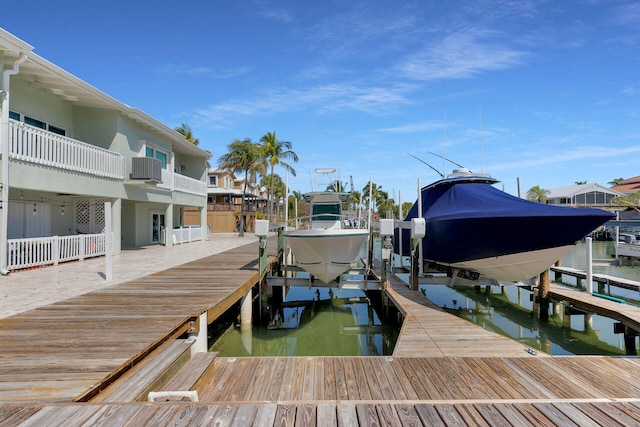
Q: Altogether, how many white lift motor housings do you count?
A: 3